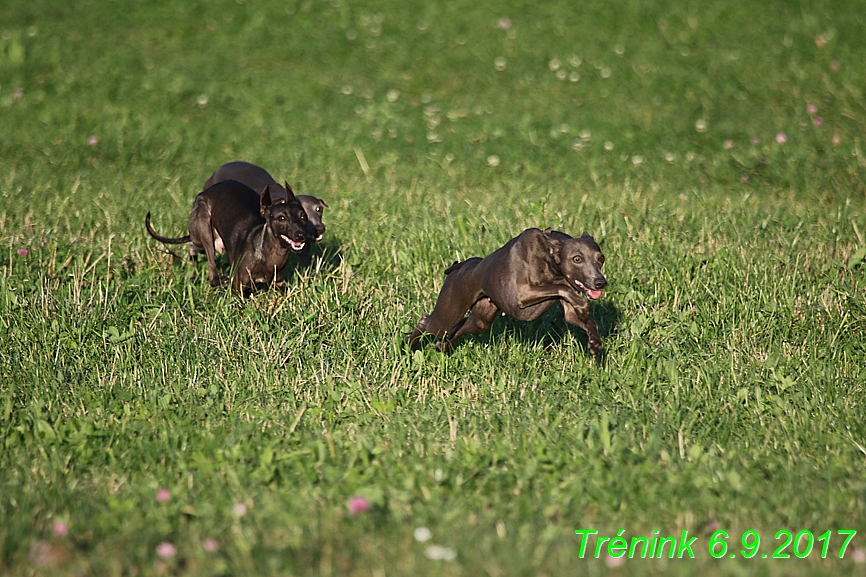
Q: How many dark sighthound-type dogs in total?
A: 3